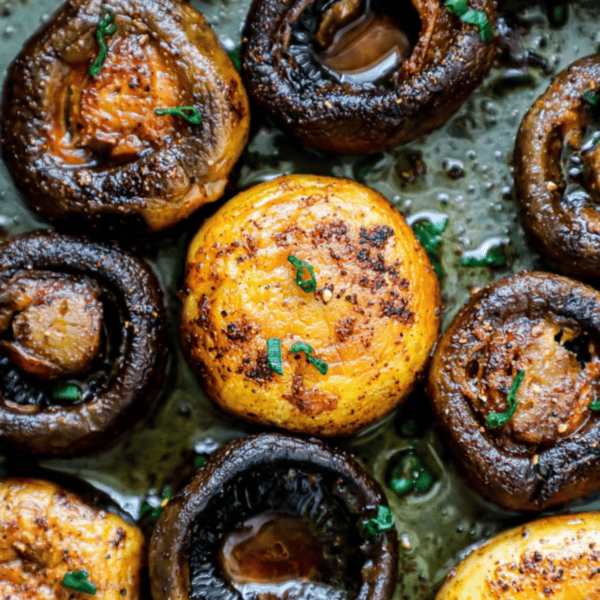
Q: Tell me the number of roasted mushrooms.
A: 9